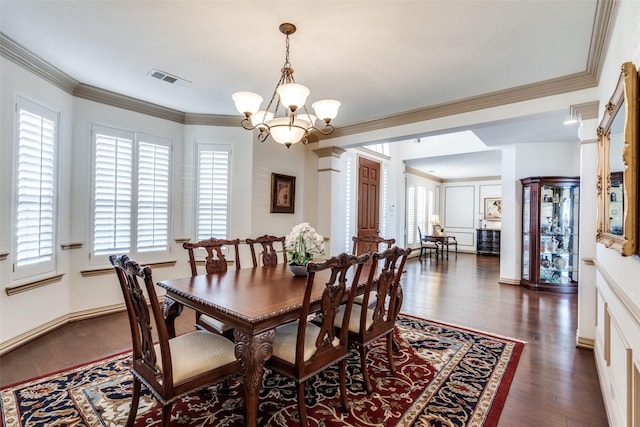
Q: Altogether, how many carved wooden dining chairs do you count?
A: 6